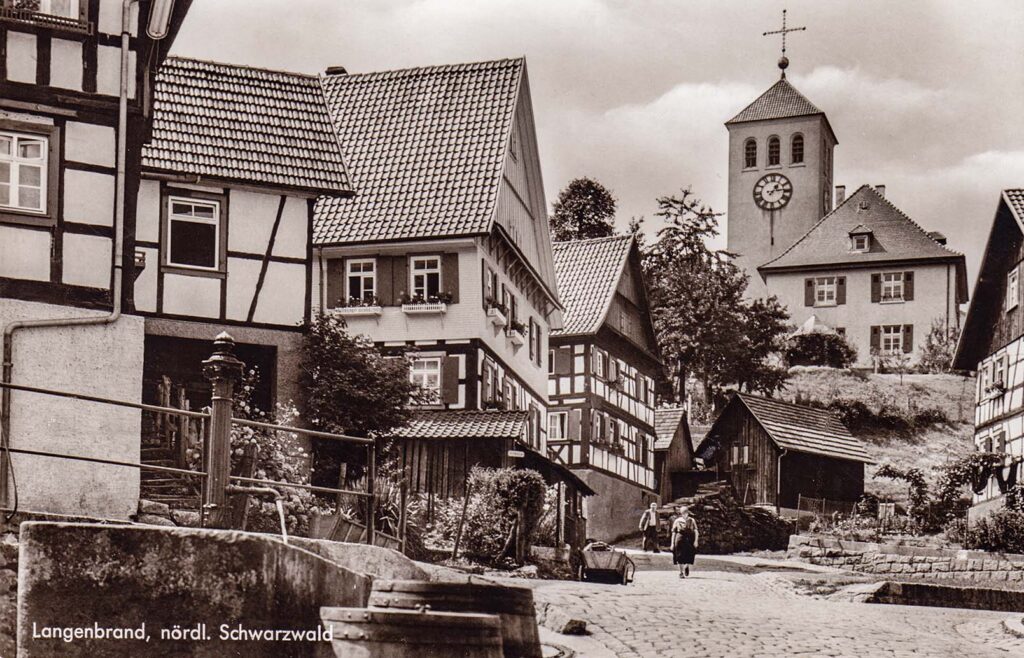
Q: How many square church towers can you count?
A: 1